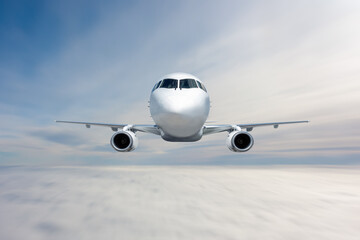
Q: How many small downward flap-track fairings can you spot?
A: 4